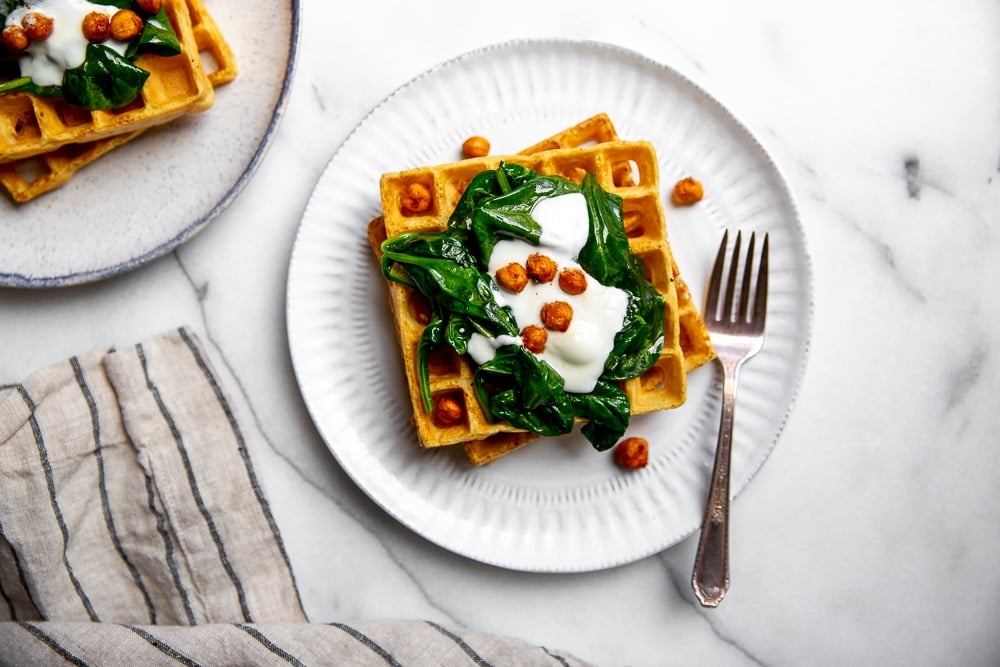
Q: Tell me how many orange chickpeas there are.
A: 15